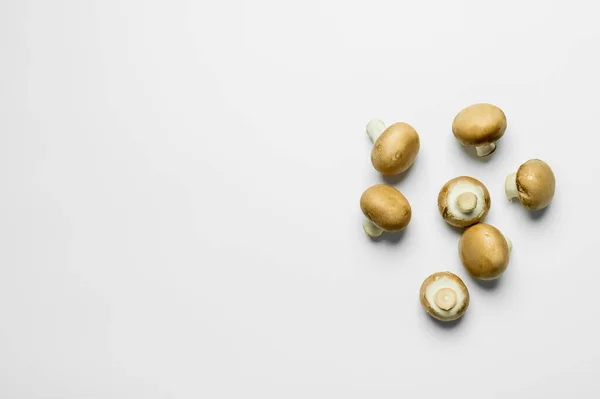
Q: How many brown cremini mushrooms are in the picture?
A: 7